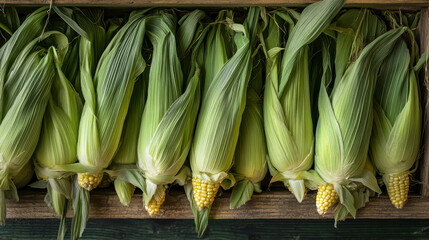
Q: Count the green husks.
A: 10